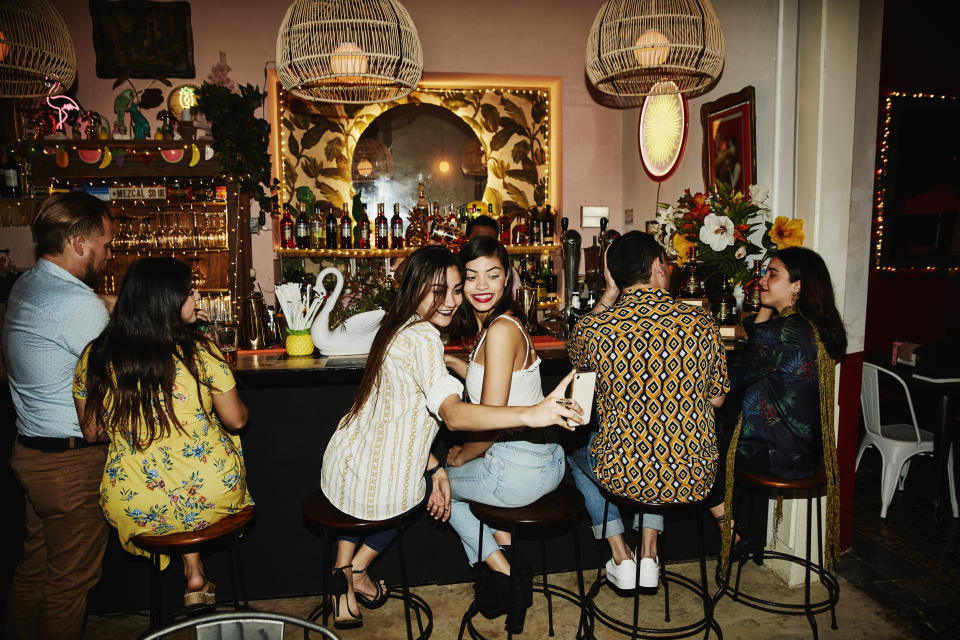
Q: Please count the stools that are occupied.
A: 5